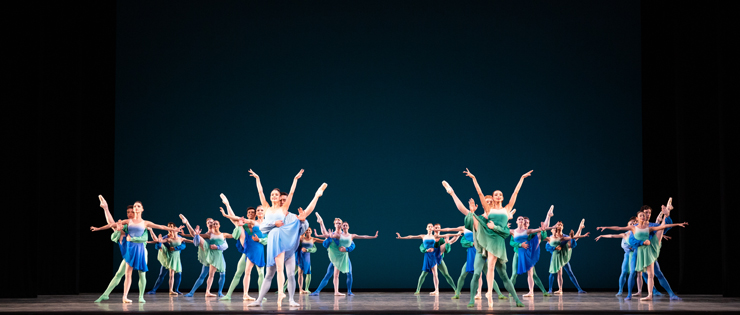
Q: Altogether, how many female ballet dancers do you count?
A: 14